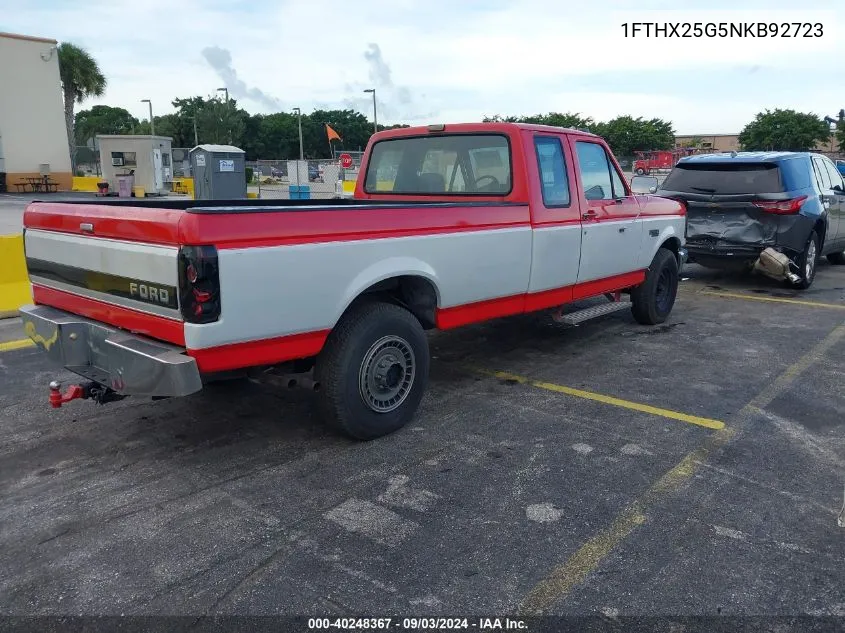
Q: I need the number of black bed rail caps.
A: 2